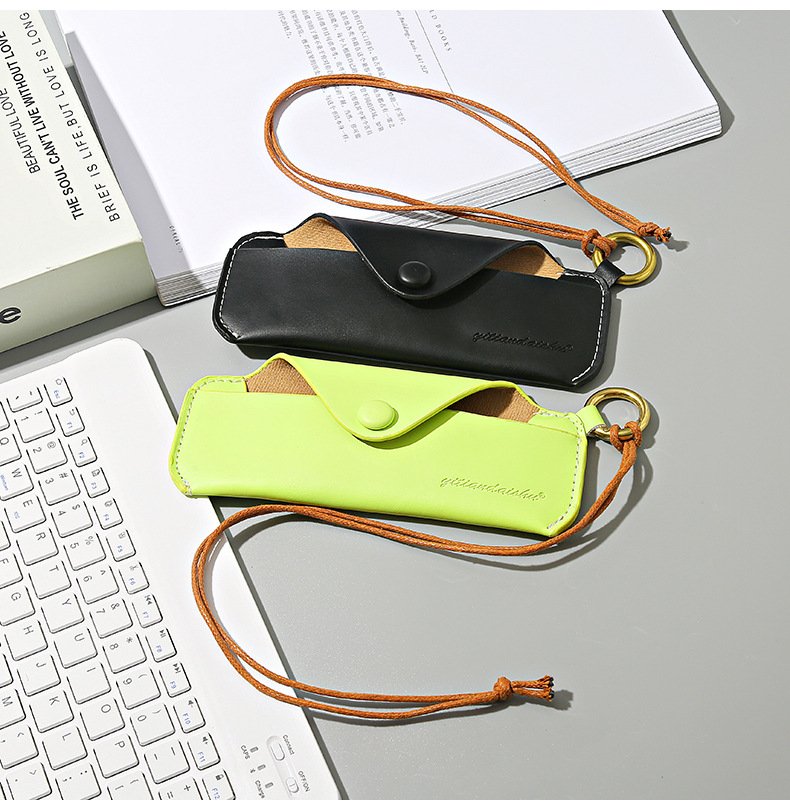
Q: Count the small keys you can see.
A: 13